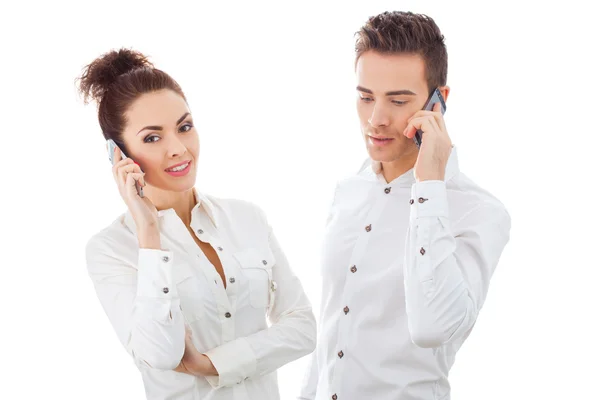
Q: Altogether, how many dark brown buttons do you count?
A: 9